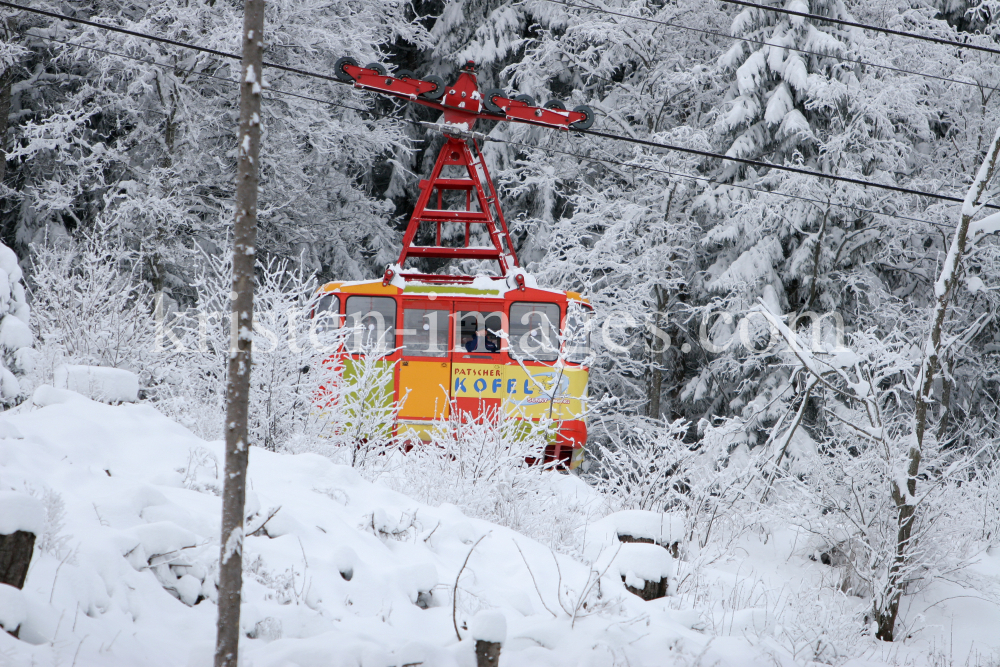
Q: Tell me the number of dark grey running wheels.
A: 8